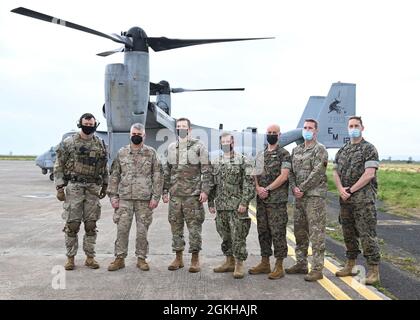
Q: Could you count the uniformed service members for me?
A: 7